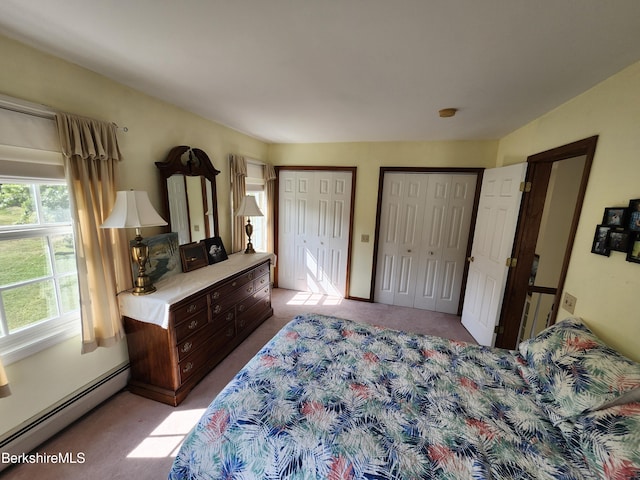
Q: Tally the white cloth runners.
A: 1